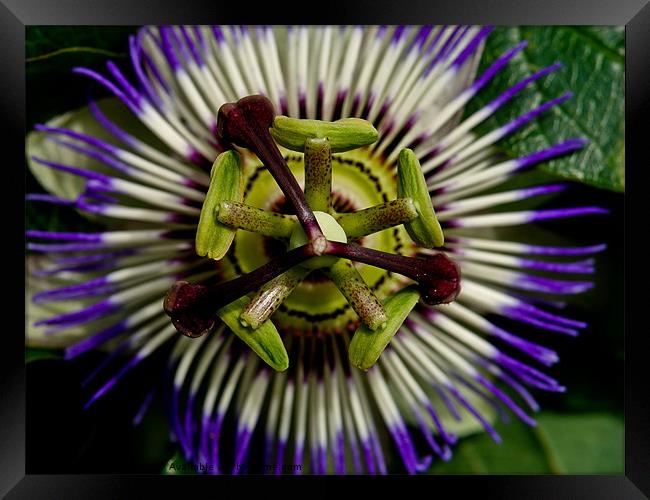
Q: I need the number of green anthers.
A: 5